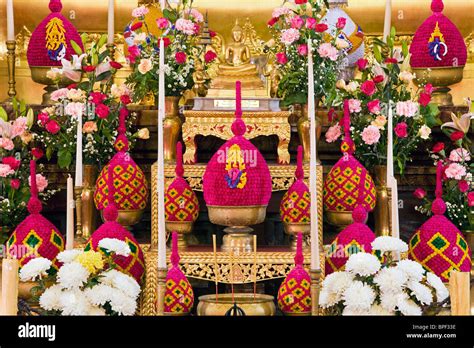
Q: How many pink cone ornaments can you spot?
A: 13